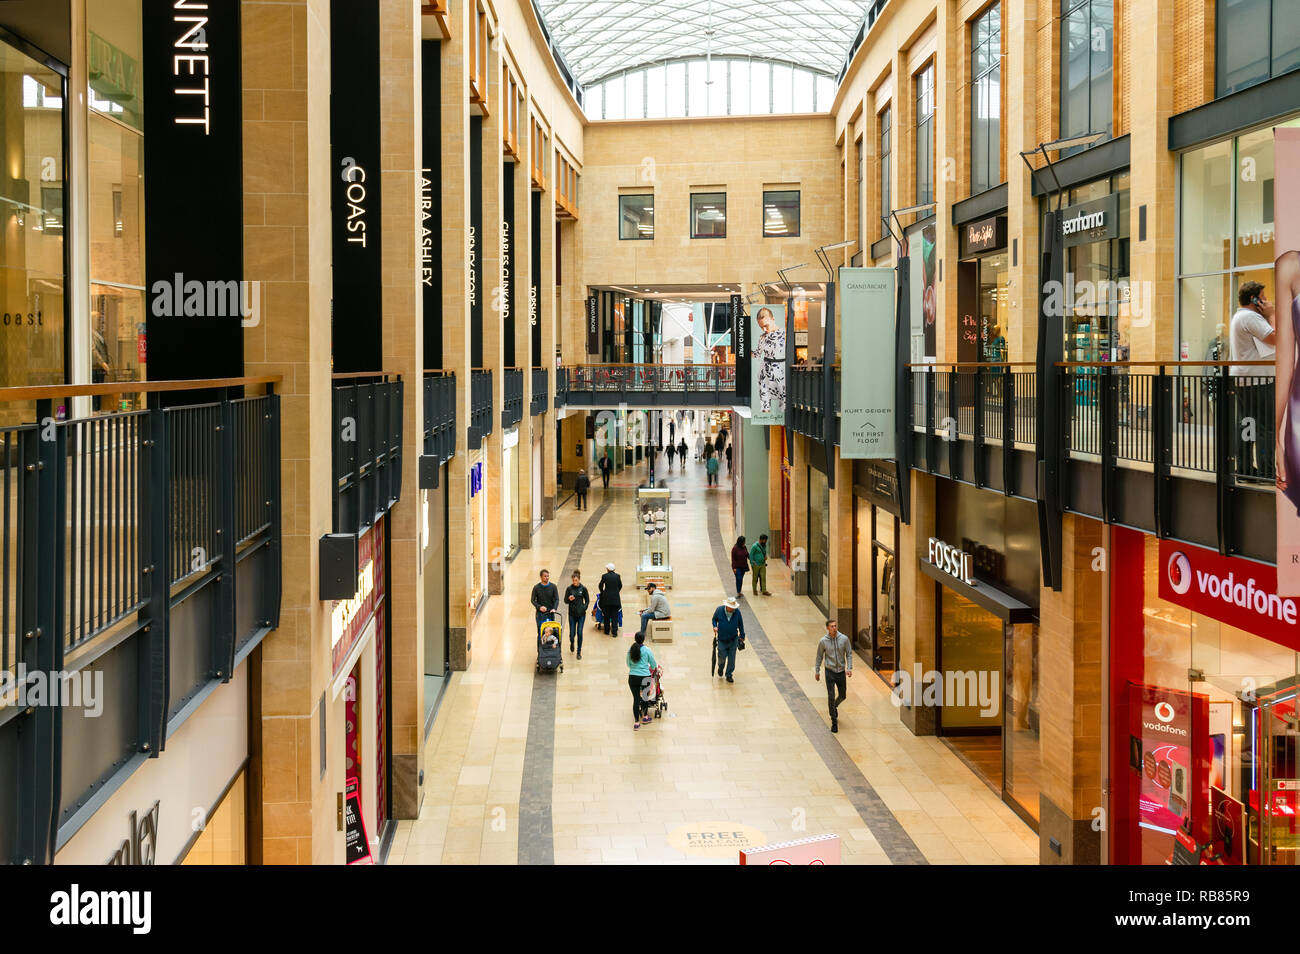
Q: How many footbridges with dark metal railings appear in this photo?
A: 1